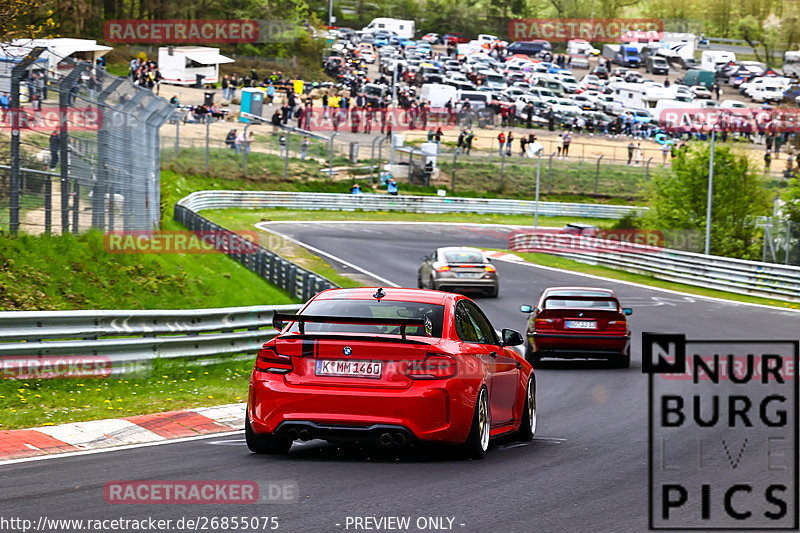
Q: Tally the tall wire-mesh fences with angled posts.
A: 1